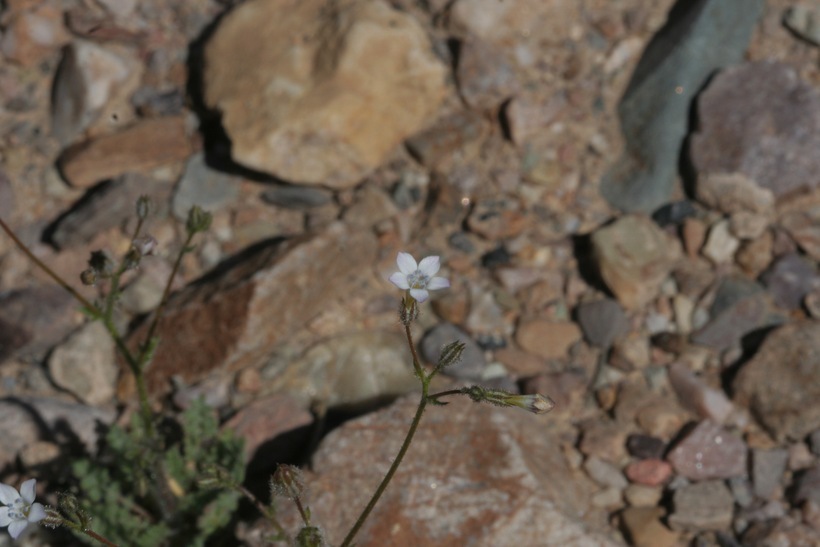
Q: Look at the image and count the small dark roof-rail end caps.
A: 0